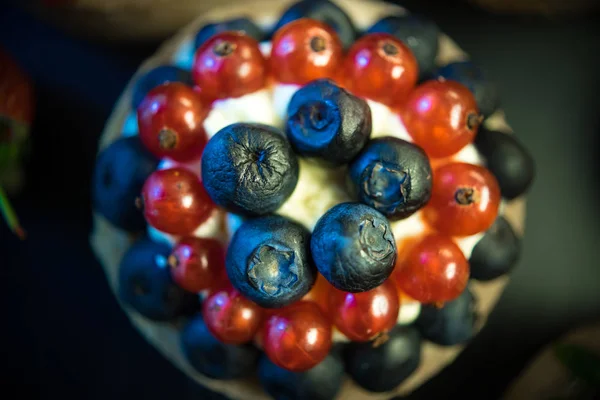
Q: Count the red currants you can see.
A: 12